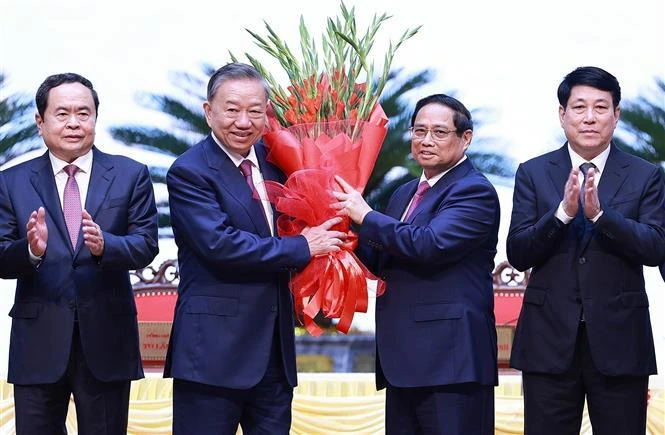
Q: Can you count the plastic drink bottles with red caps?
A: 0